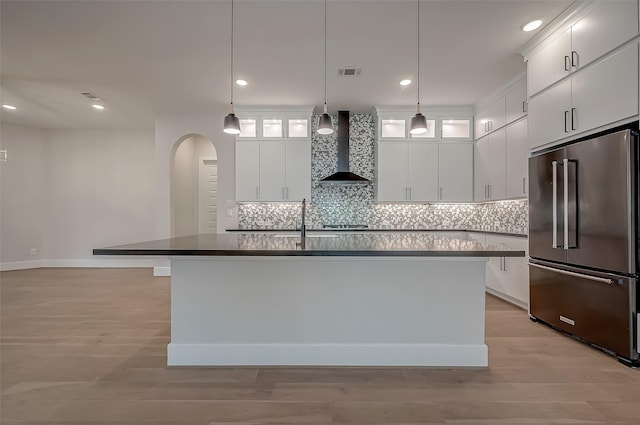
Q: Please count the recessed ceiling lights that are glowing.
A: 5